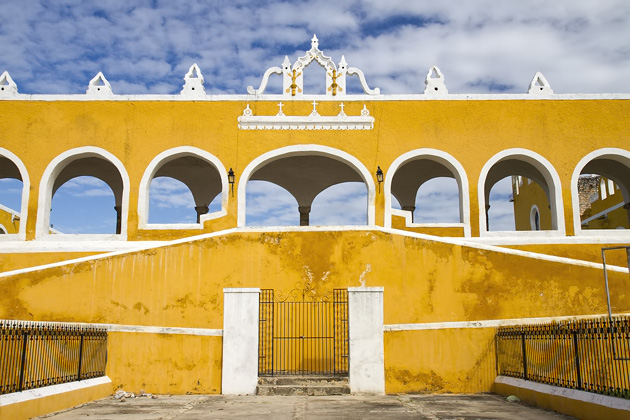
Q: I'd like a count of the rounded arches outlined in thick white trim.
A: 7